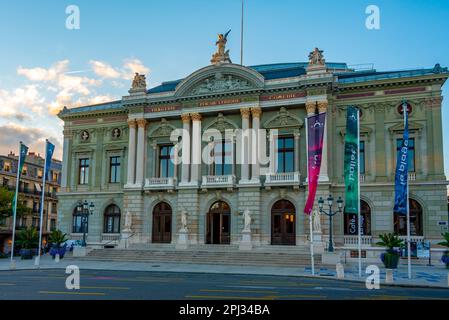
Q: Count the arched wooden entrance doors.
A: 3